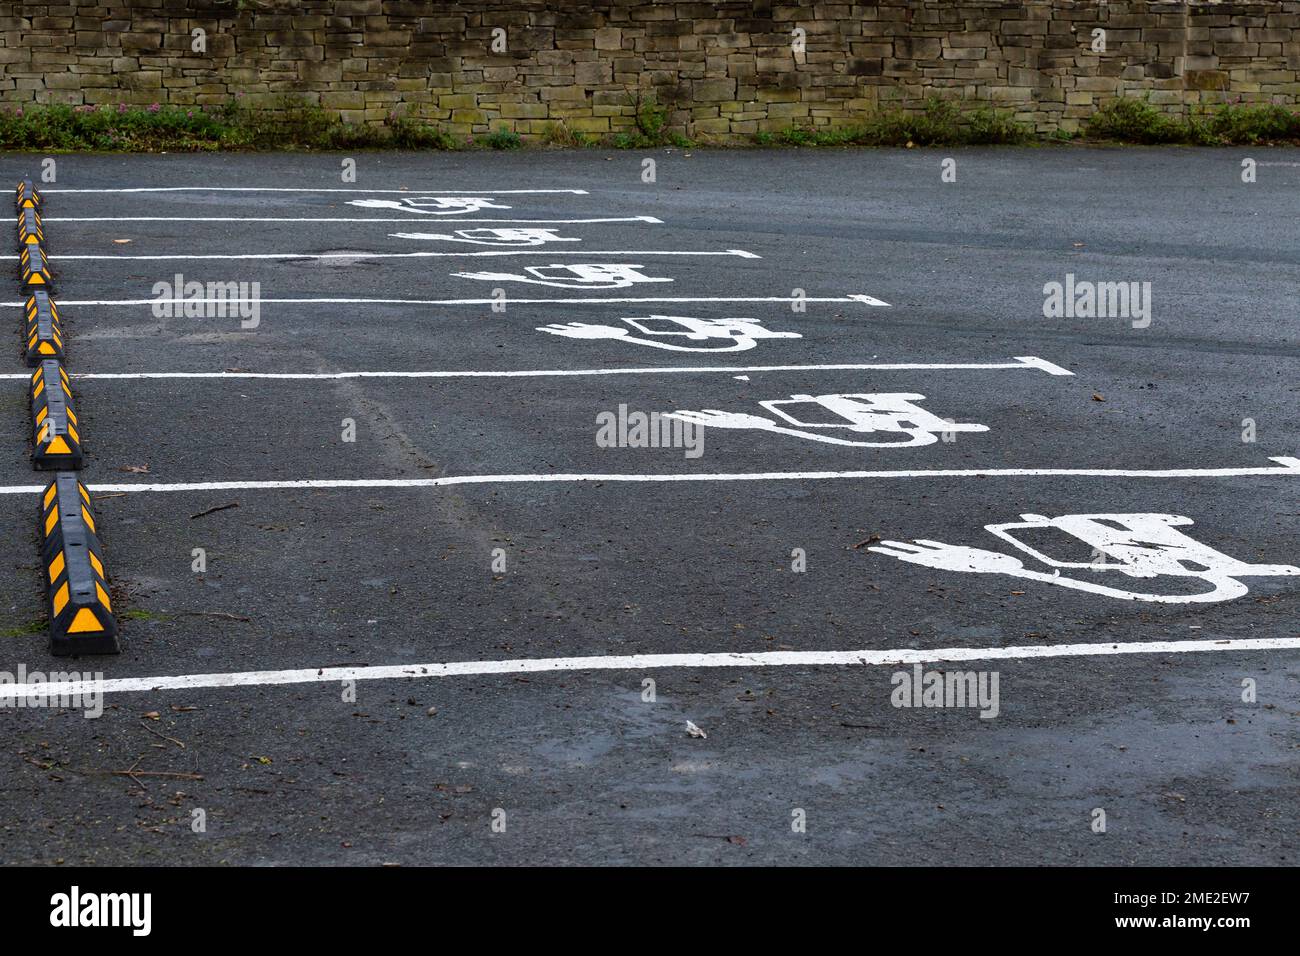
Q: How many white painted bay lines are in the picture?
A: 7